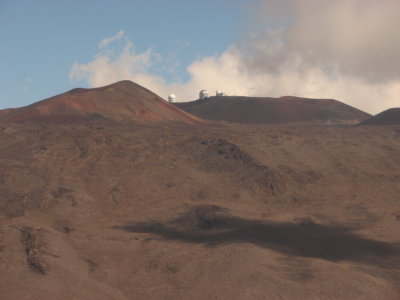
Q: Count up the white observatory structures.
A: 3